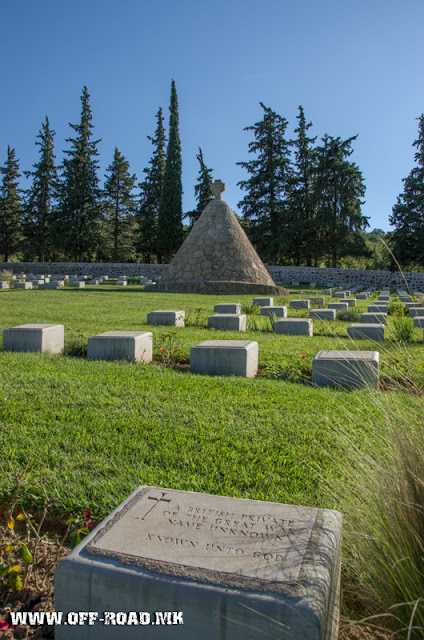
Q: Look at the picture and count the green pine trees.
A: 11